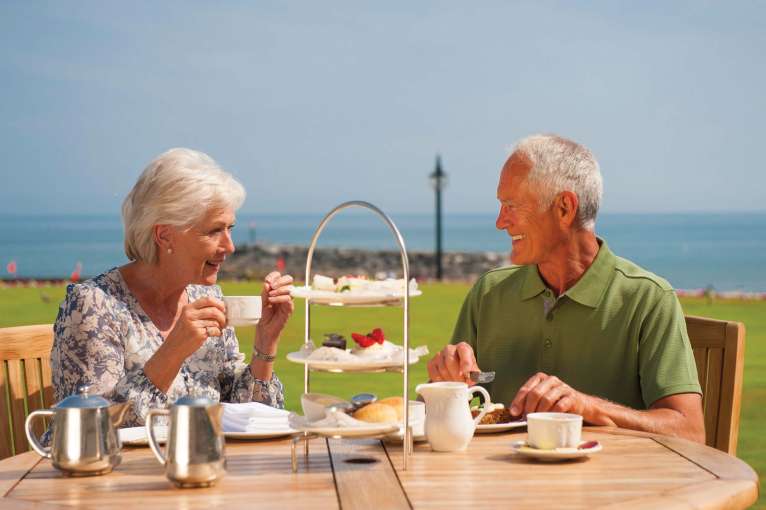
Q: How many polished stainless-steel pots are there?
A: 2